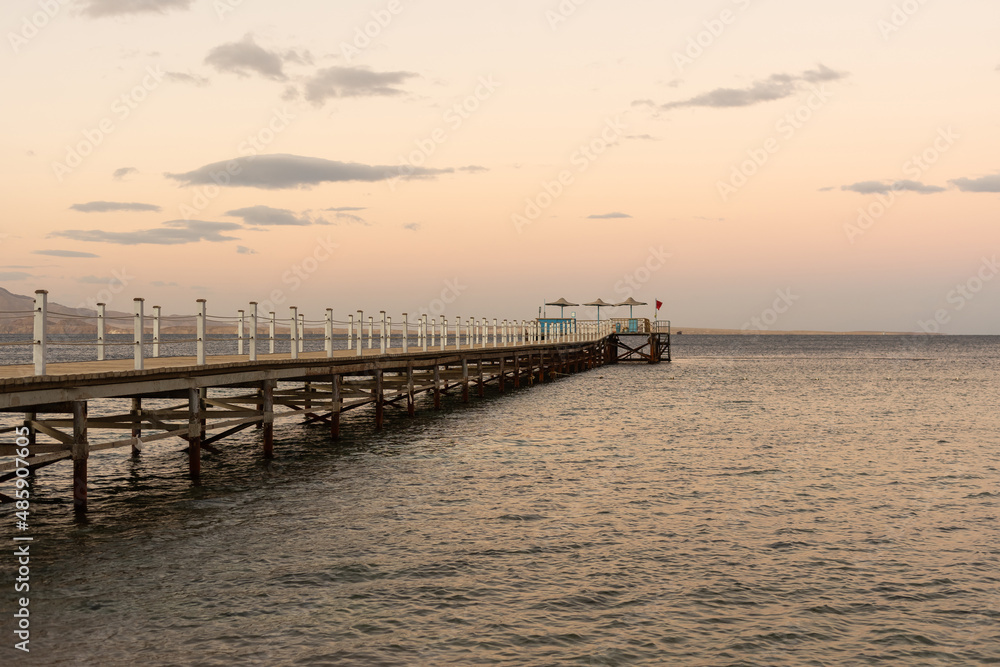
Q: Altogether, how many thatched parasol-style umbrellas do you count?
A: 3